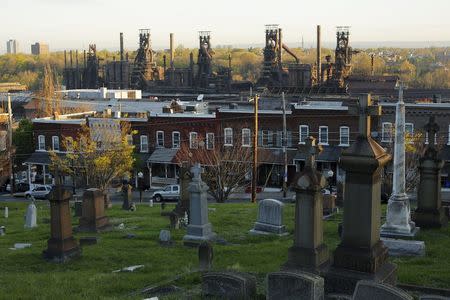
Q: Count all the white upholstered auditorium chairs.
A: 0